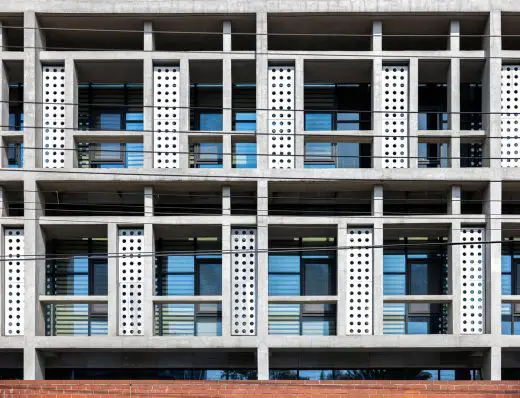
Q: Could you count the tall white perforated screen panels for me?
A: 10